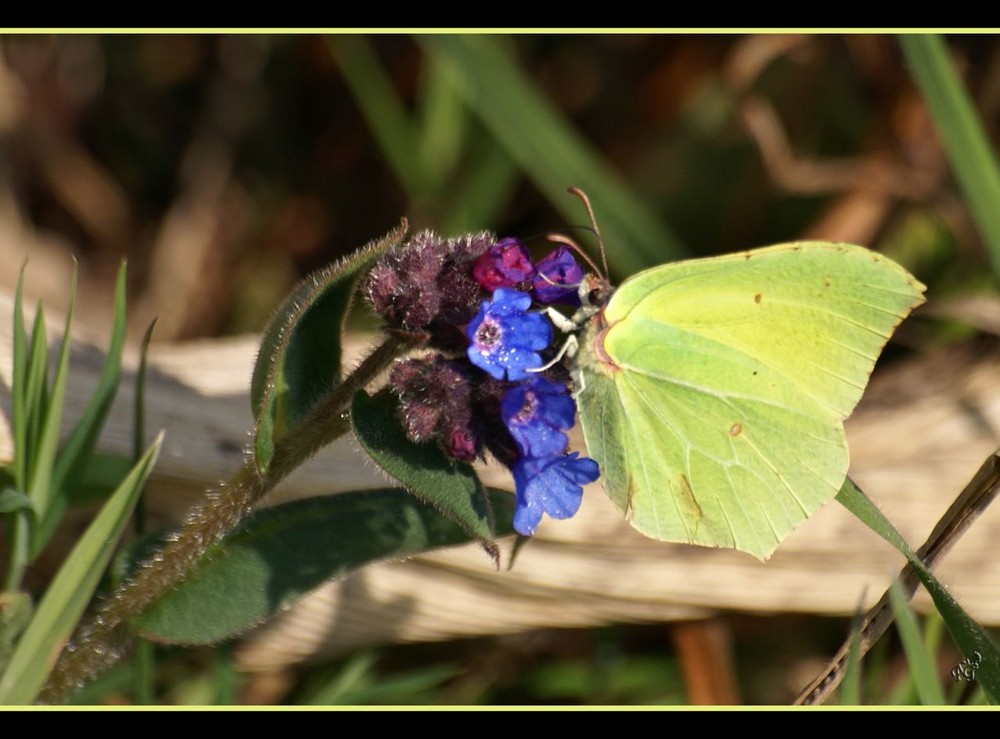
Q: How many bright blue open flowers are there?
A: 3